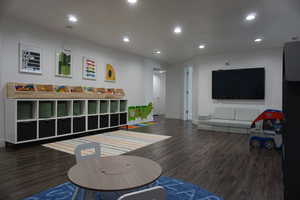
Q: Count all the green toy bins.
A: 8